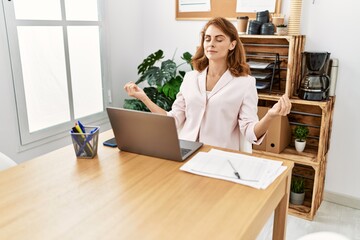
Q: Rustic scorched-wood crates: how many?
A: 3